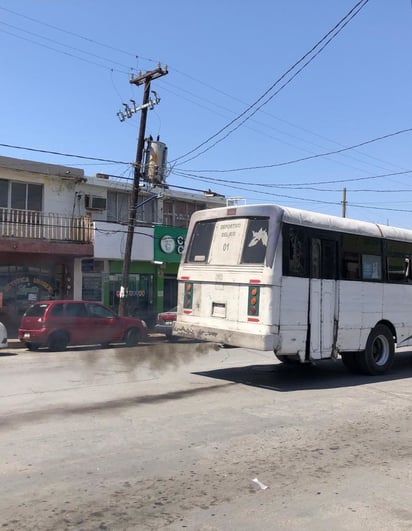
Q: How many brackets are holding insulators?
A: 2